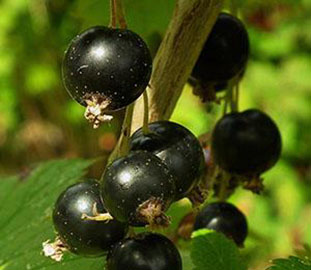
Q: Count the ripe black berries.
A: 8